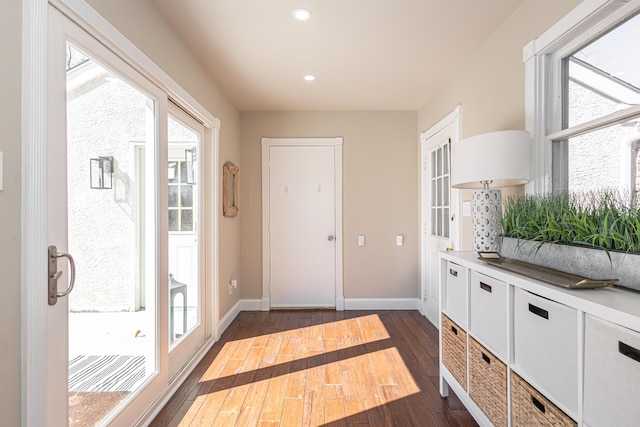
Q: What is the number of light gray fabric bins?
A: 4